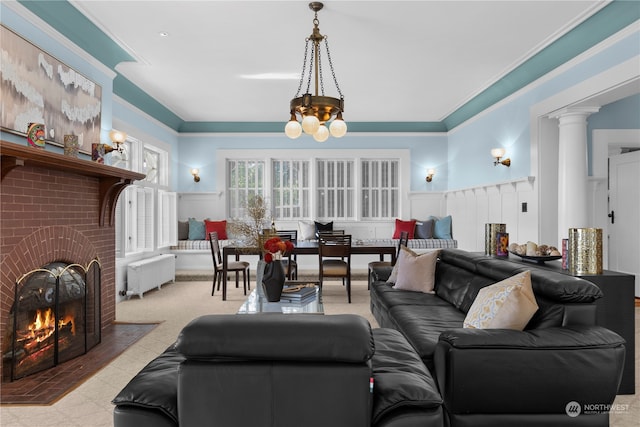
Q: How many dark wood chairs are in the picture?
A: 6